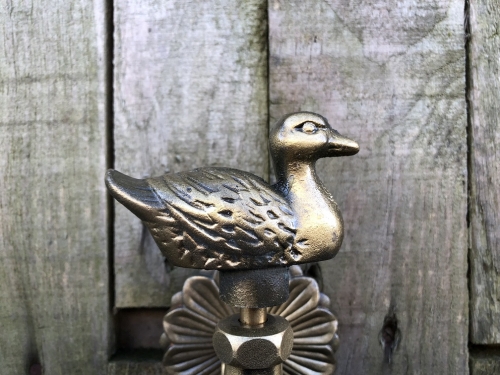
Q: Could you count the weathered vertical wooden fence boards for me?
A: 4